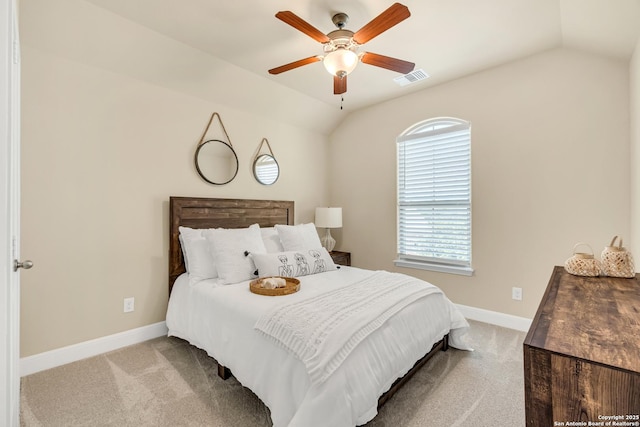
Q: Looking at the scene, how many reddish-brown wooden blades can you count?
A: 5